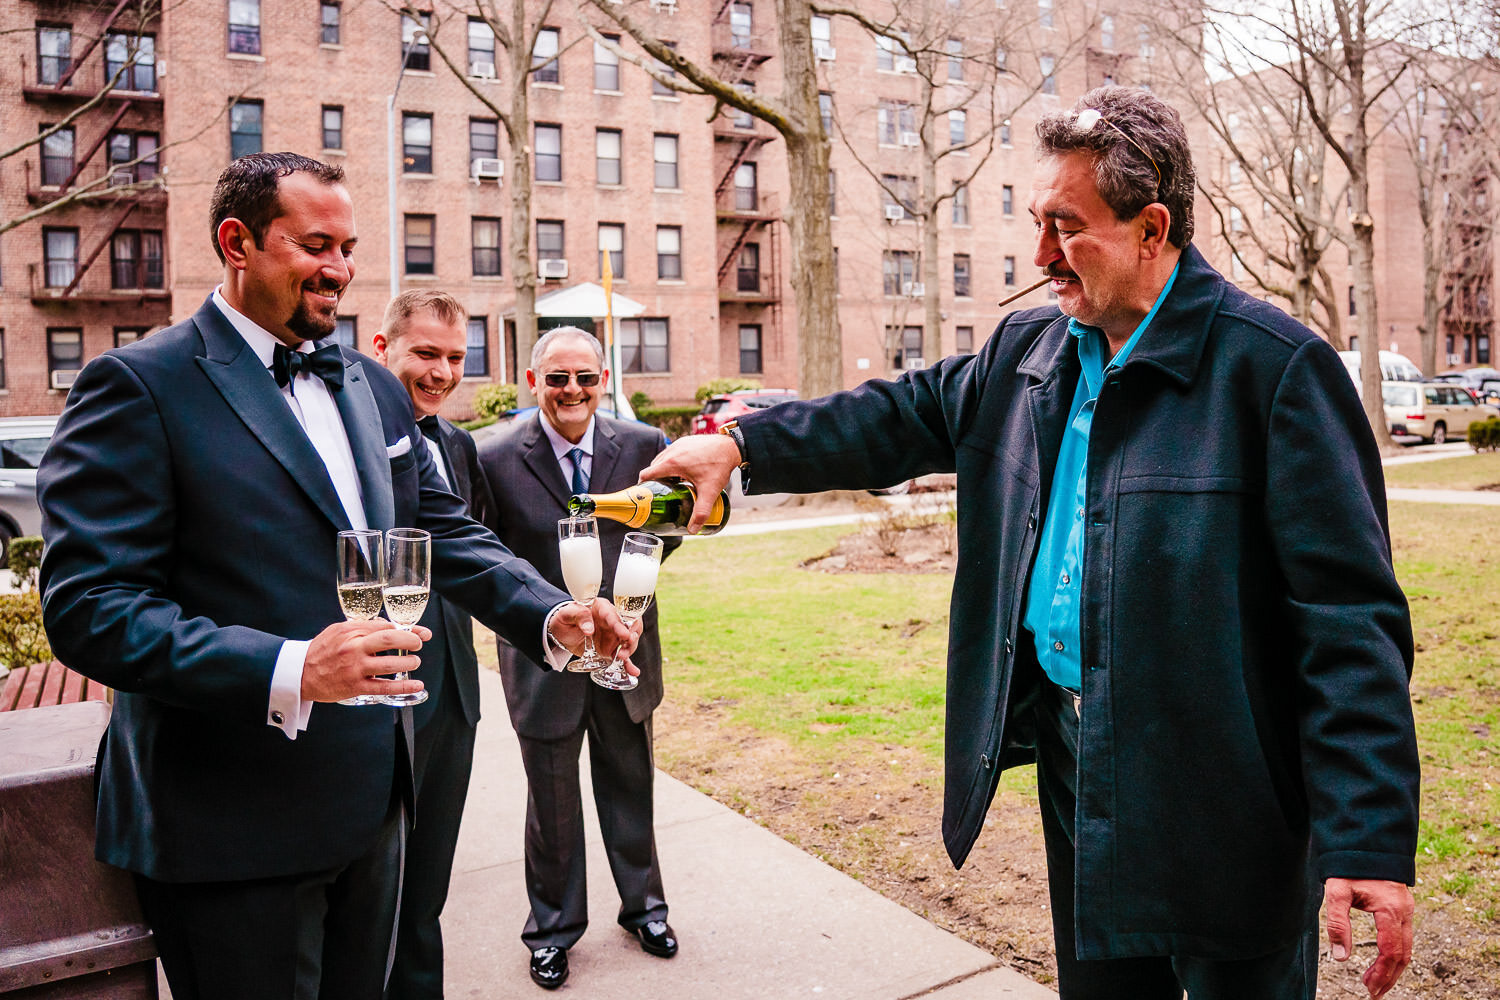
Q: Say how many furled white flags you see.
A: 0